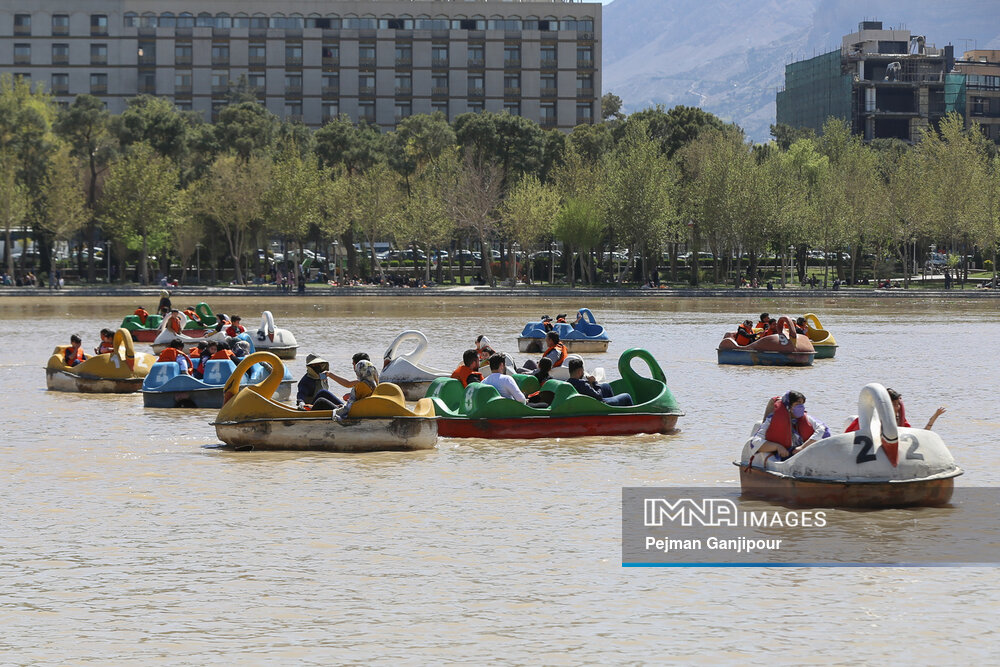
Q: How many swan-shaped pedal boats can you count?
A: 12